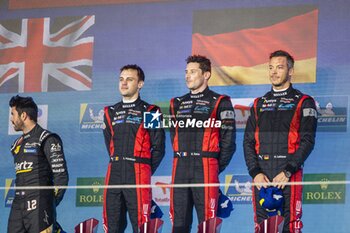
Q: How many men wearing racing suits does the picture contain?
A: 4